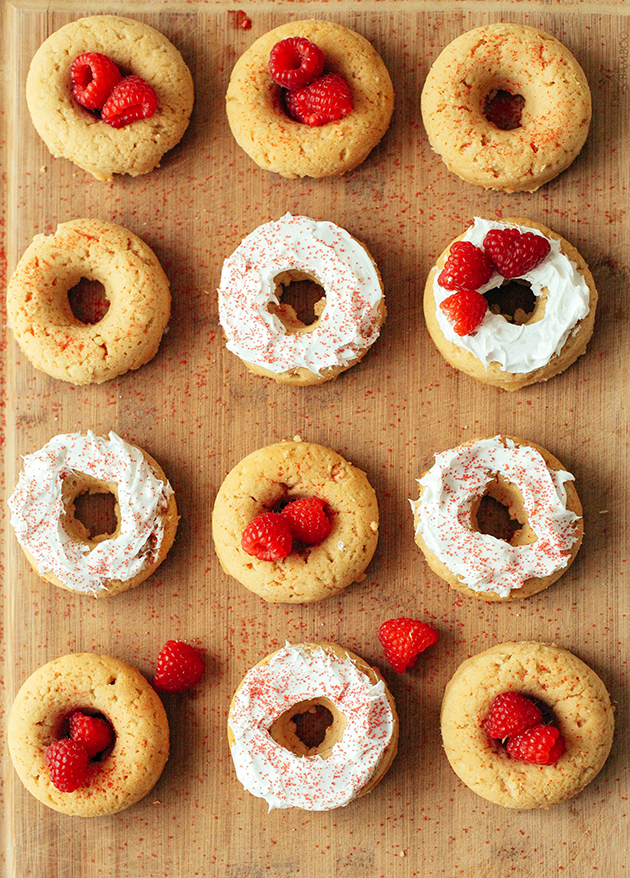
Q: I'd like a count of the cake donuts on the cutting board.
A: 12